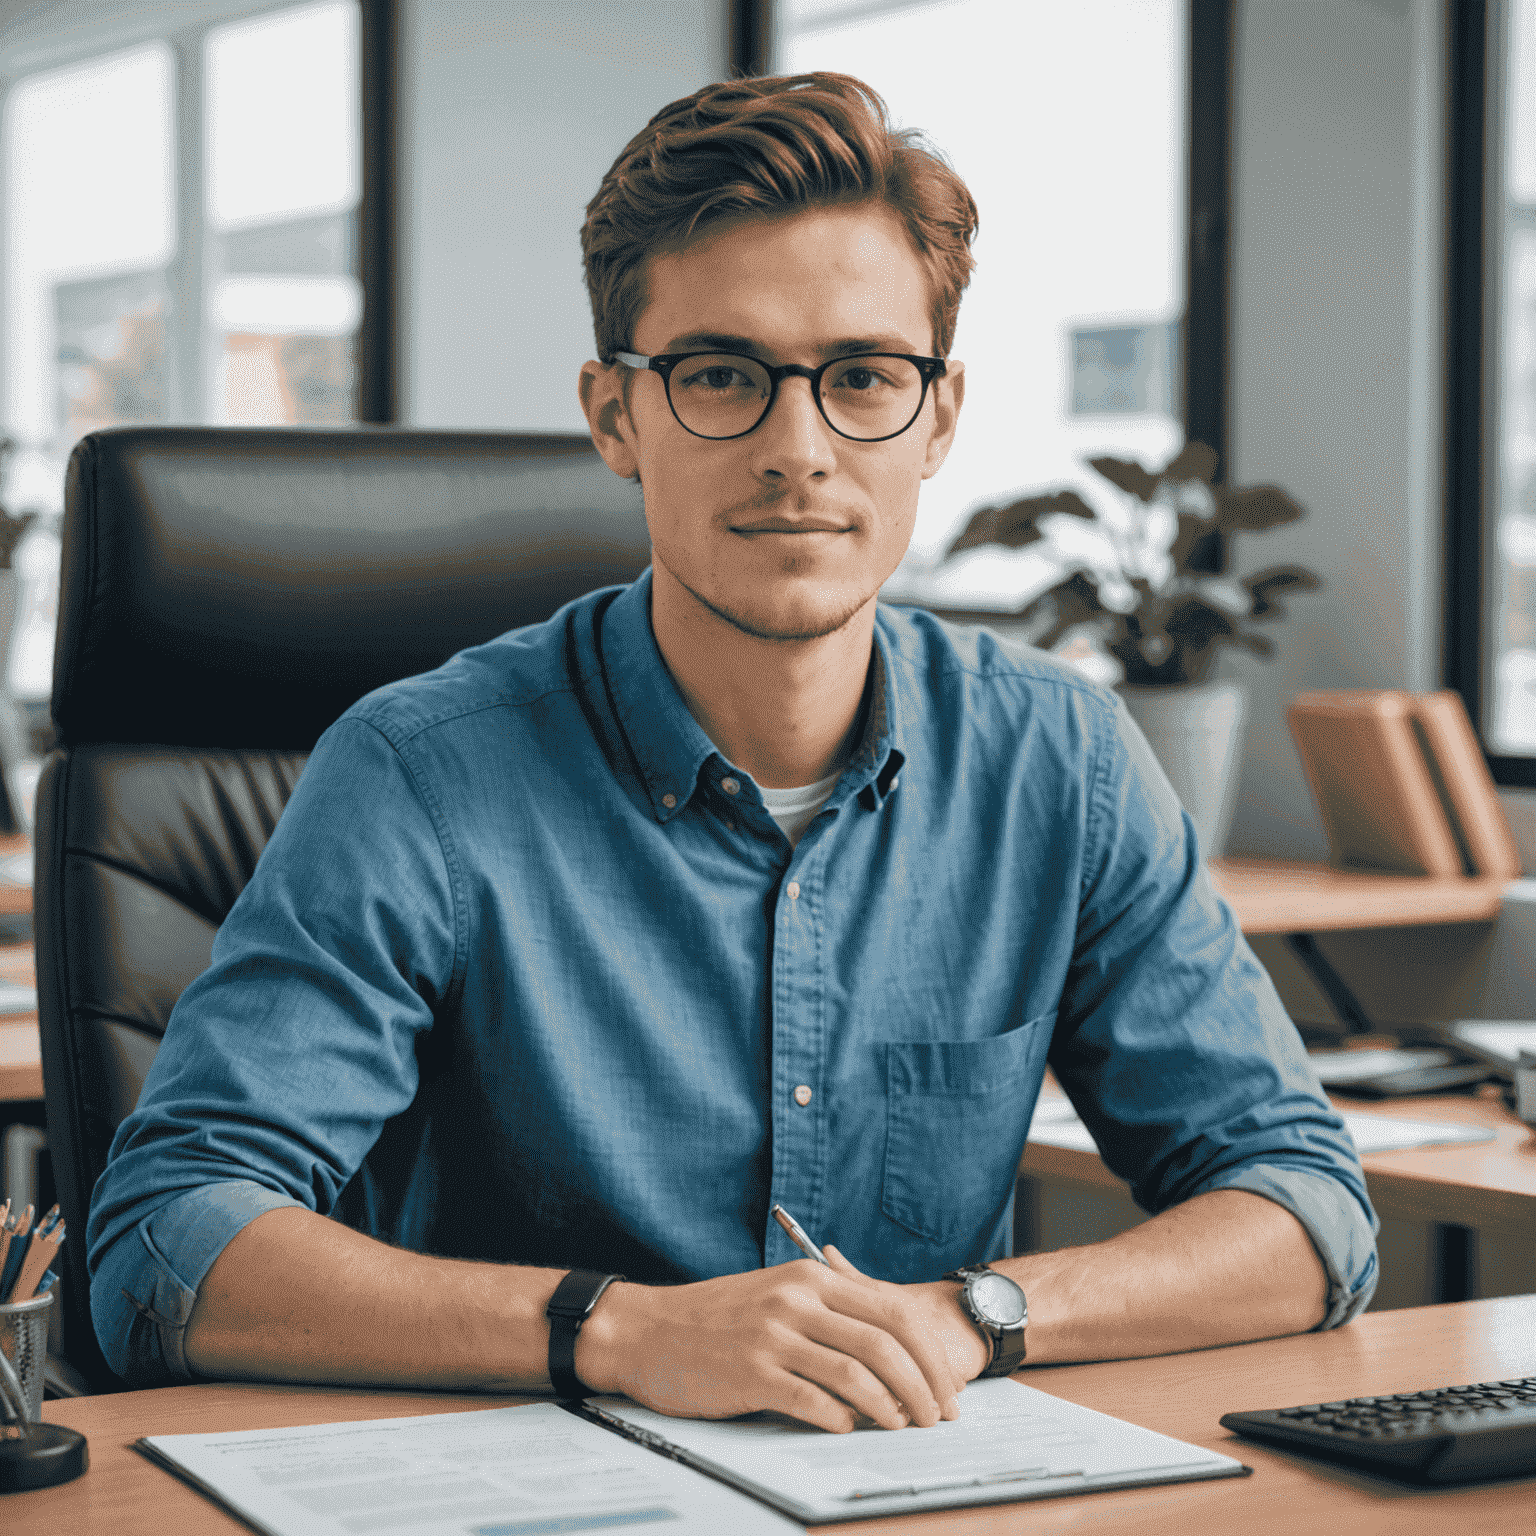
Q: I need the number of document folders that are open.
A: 1